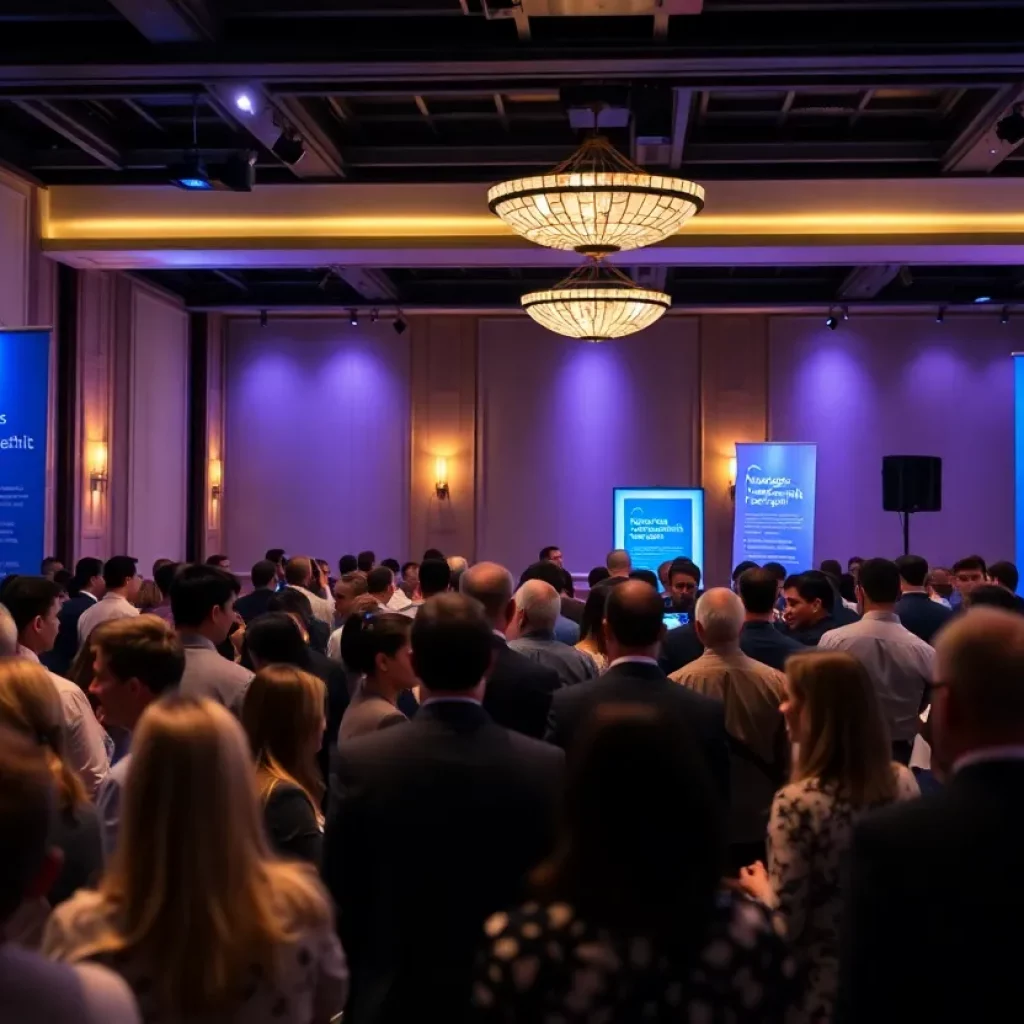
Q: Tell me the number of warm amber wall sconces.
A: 4